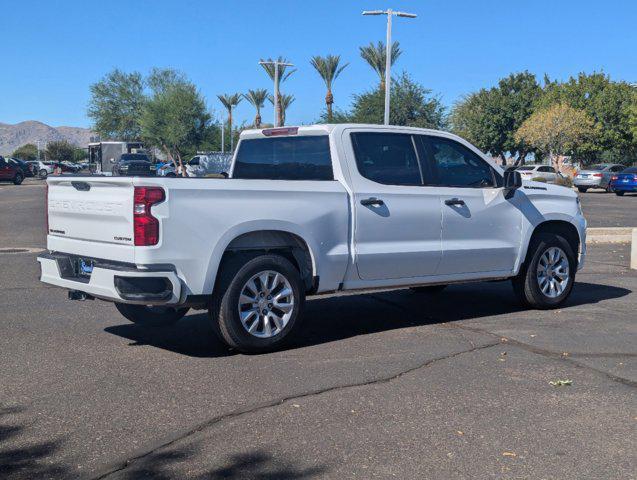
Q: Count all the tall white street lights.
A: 2